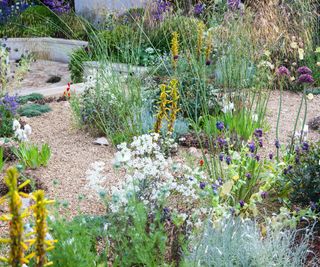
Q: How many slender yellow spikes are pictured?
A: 7